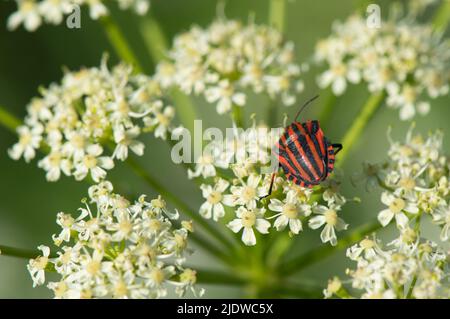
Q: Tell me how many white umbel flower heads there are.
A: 8